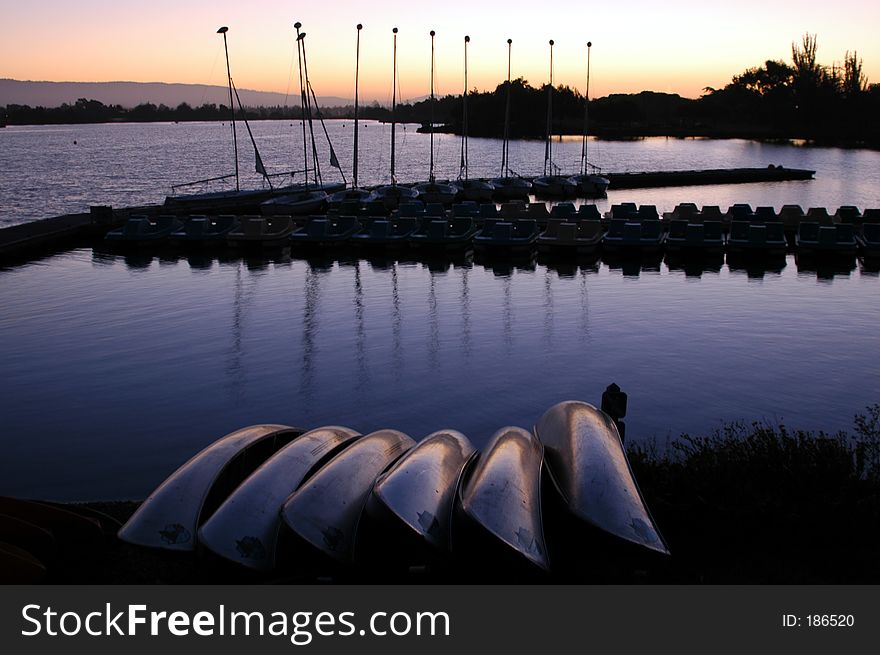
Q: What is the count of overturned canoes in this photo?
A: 6